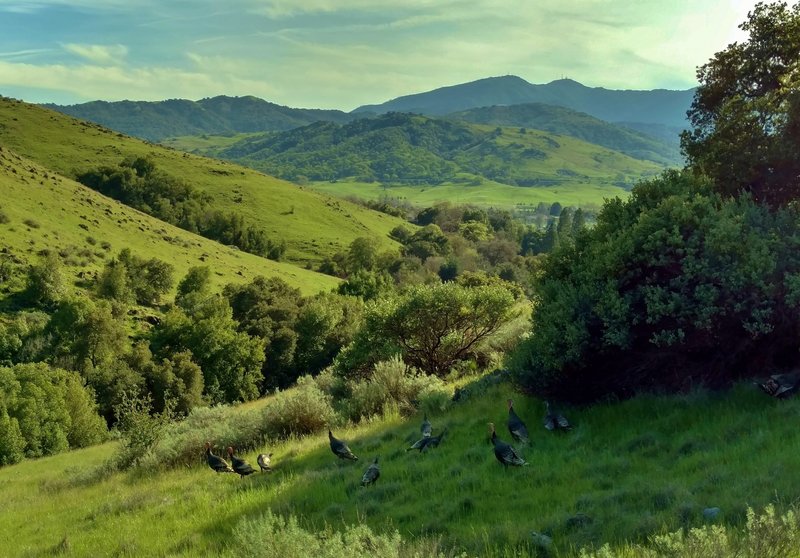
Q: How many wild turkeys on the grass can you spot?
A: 11